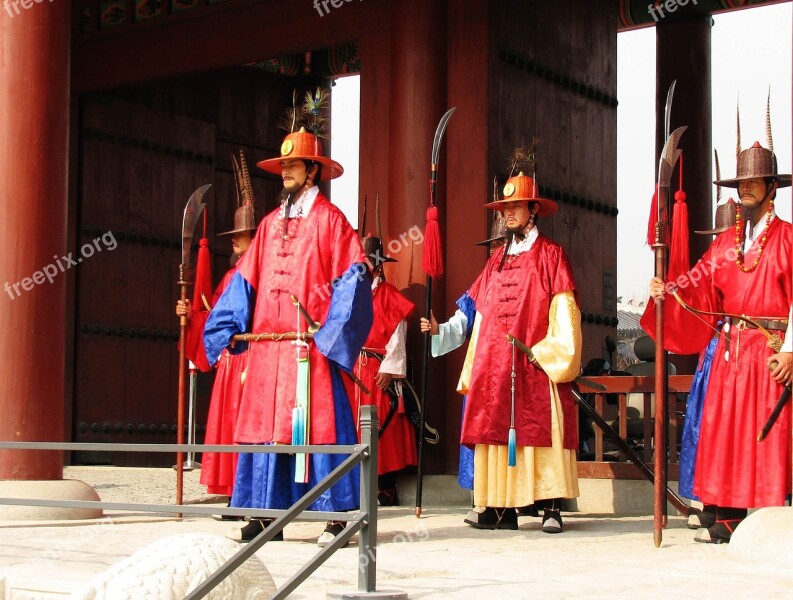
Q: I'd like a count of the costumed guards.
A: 7